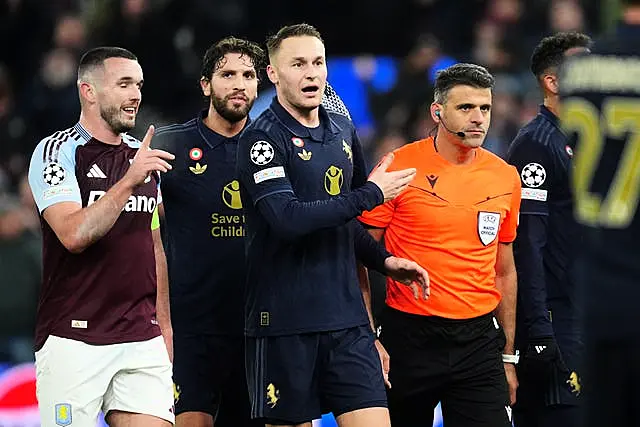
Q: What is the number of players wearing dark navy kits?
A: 4